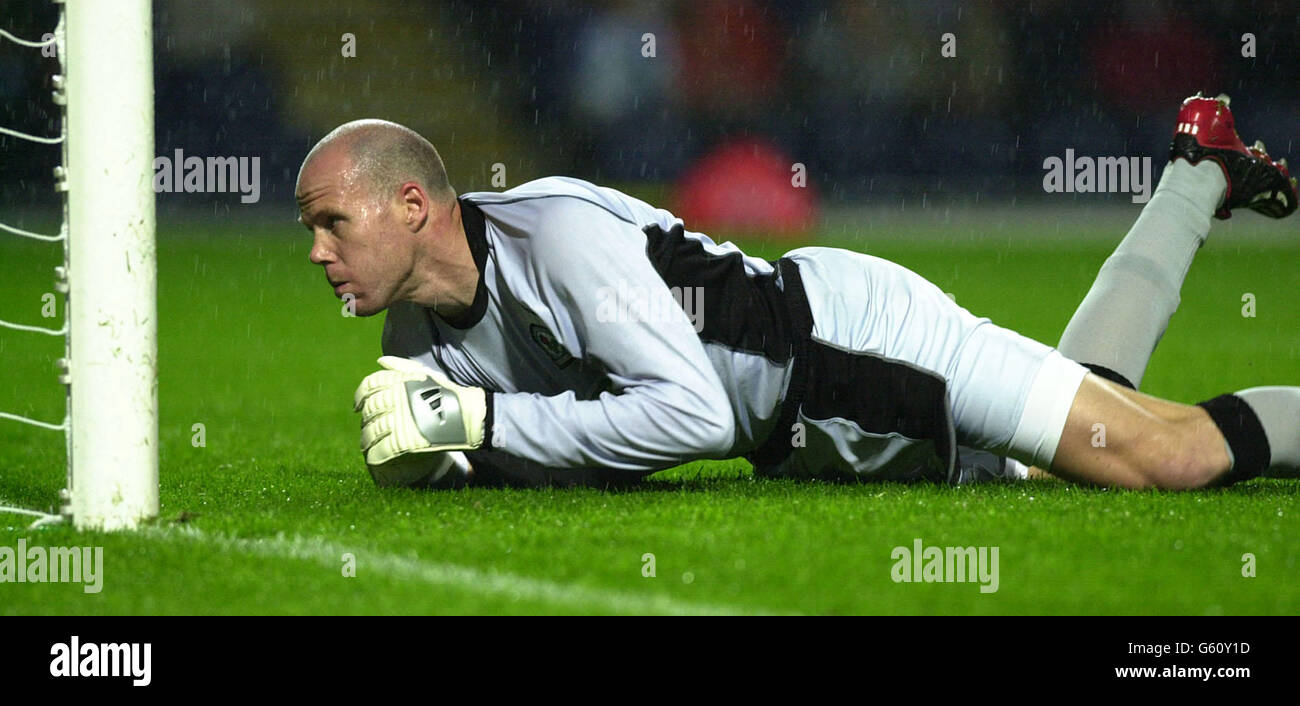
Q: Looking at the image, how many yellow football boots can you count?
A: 0